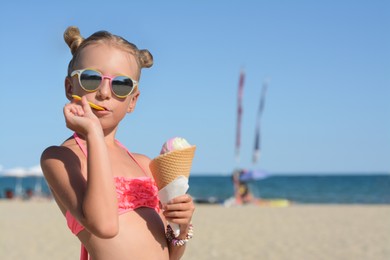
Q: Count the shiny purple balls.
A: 0